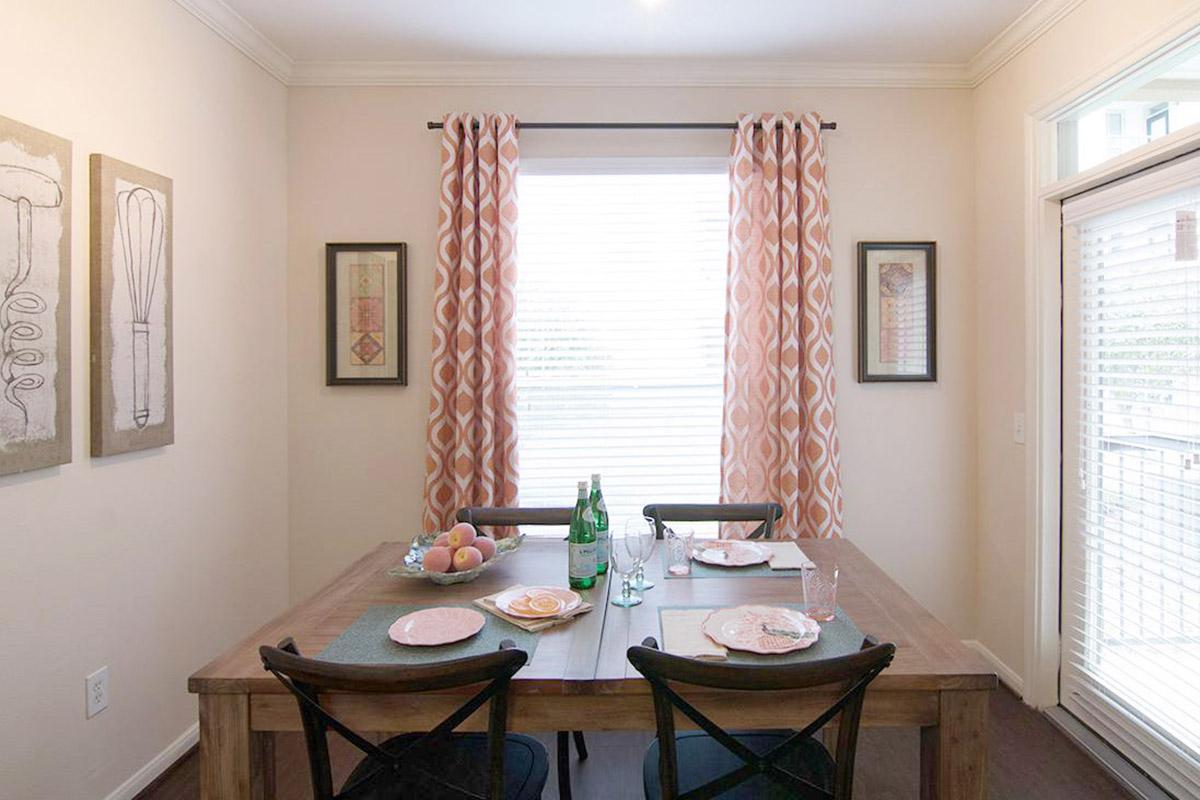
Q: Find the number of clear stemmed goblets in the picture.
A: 2